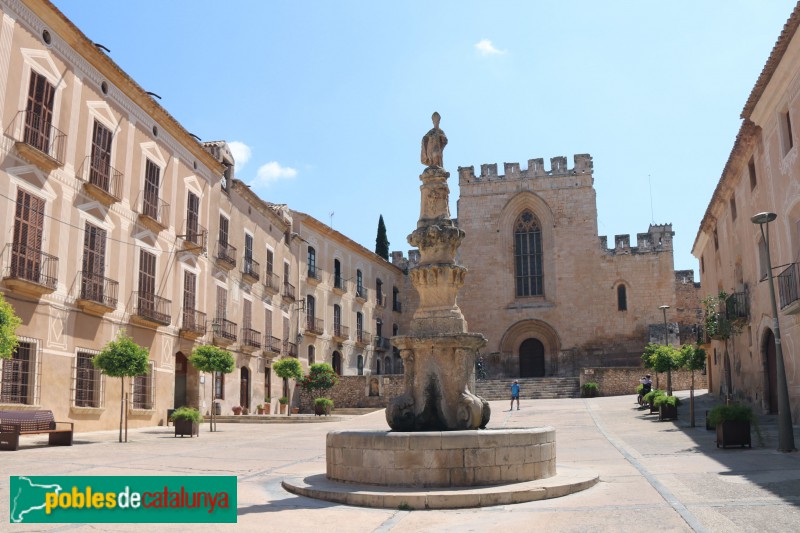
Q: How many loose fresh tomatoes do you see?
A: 0